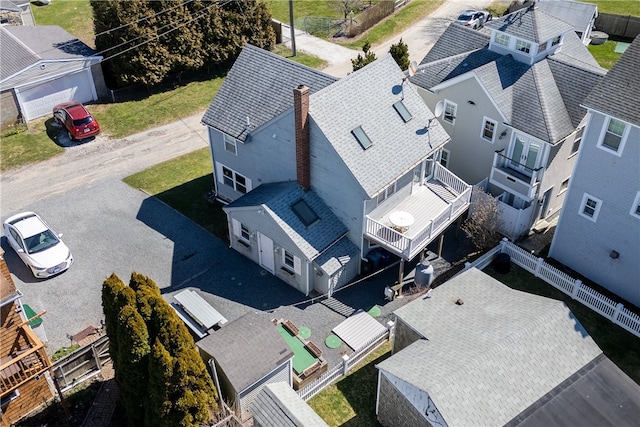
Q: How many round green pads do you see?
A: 3